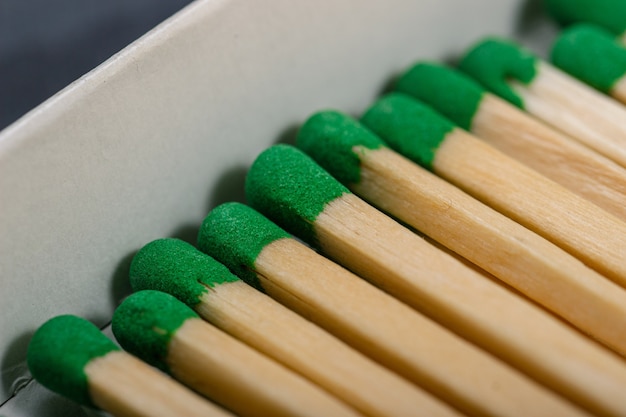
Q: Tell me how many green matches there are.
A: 11